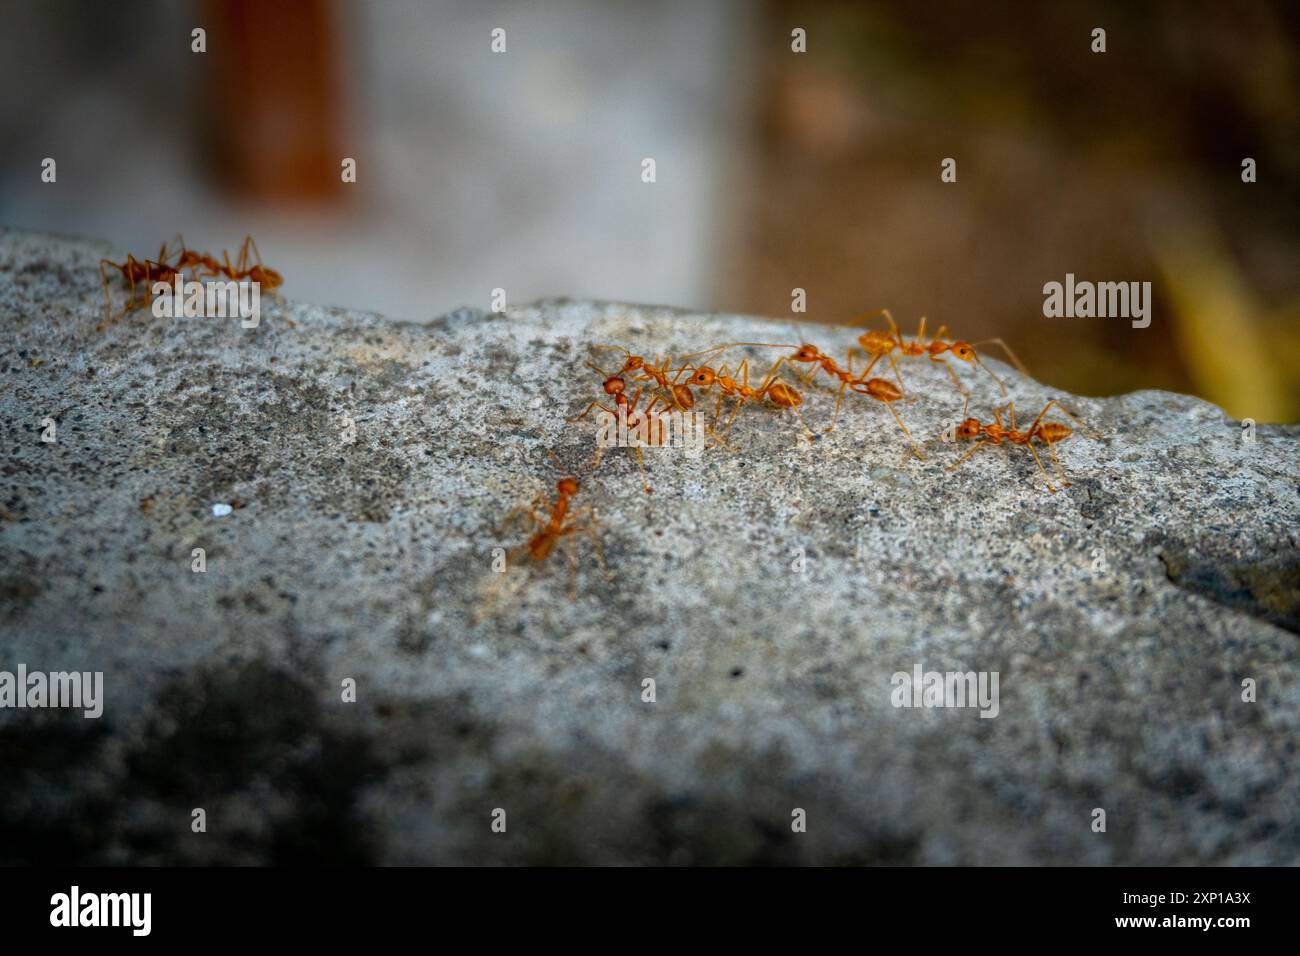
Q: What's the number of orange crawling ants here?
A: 9